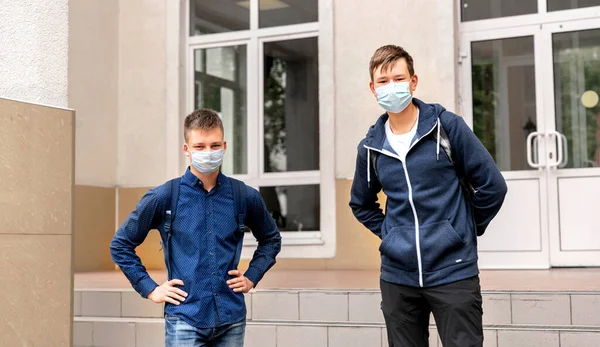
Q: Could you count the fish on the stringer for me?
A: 0